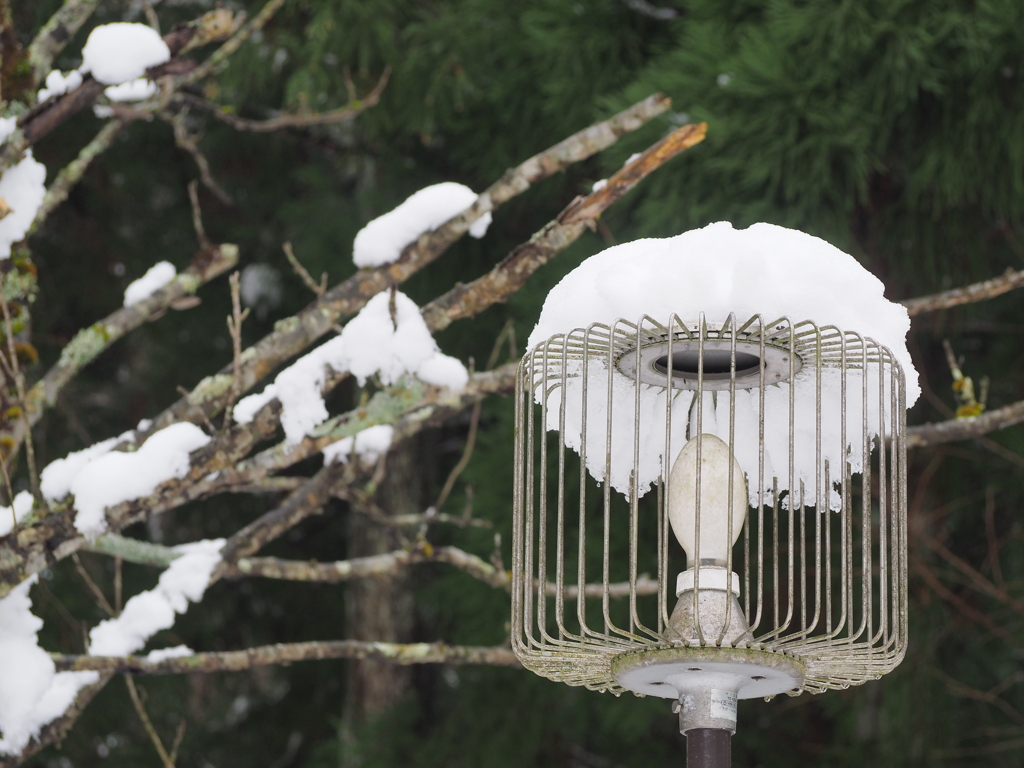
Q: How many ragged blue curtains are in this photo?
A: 0